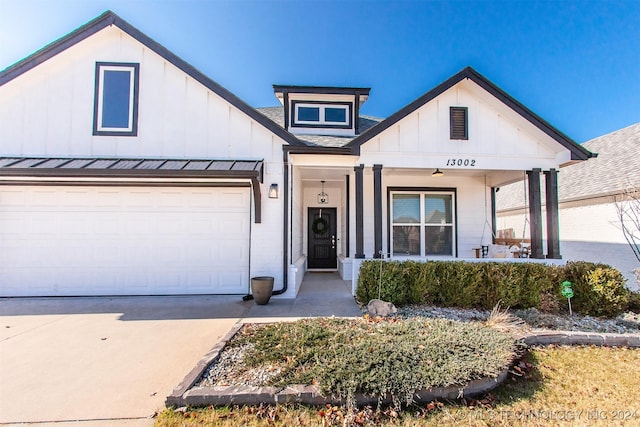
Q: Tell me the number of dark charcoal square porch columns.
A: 4